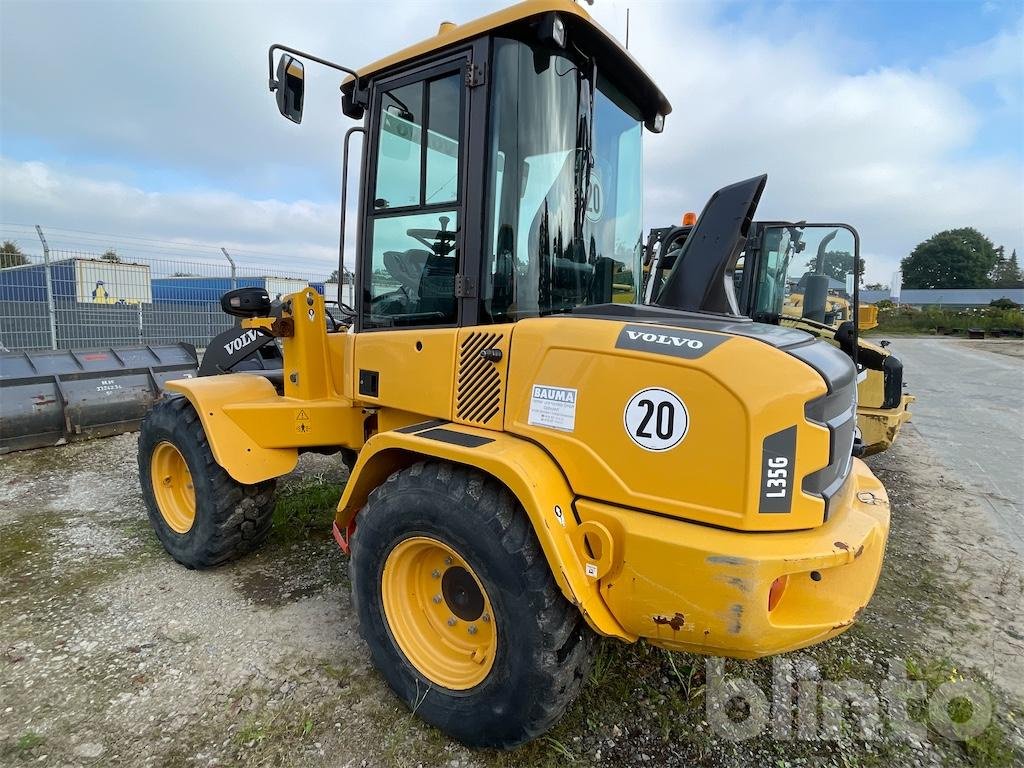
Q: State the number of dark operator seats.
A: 1